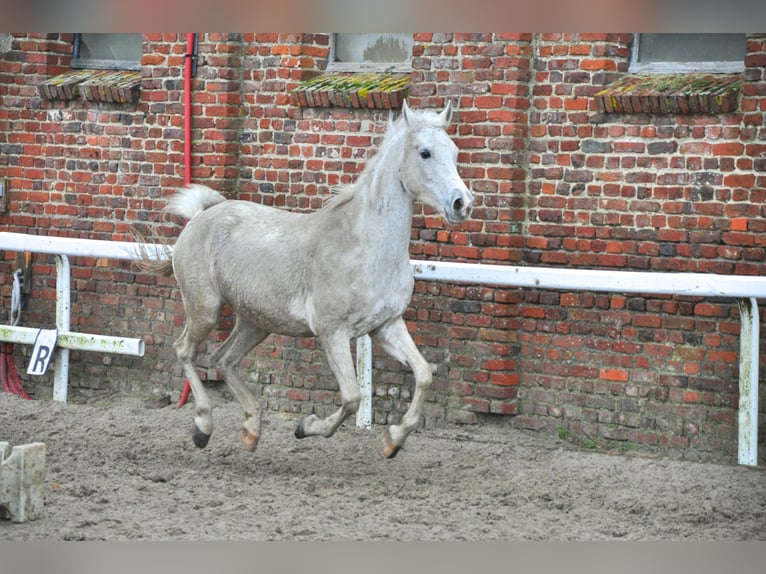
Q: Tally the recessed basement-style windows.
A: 3